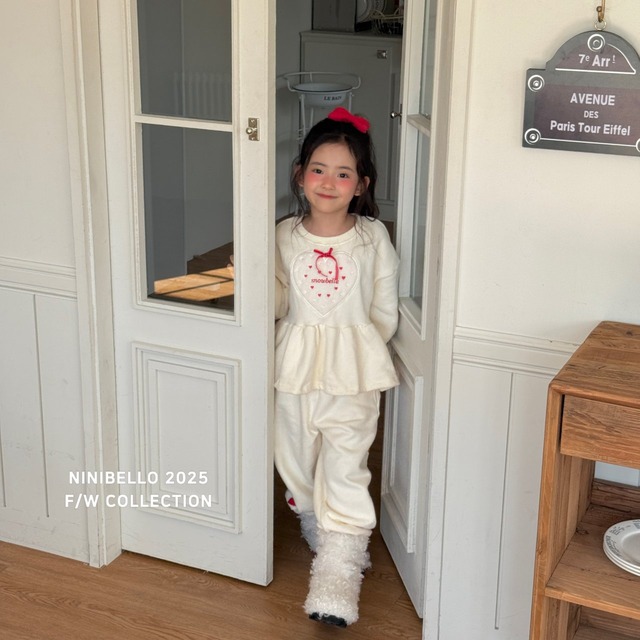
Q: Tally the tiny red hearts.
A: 10